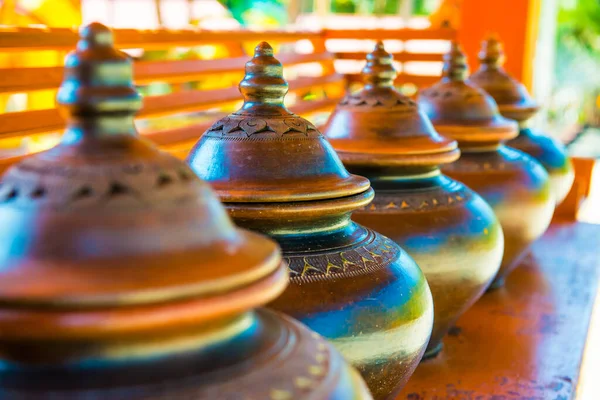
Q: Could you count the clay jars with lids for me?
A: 5